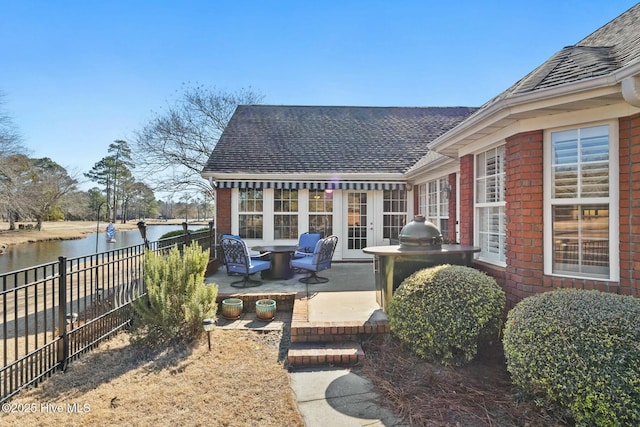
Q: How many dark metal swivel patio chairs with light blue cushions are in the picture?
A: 4